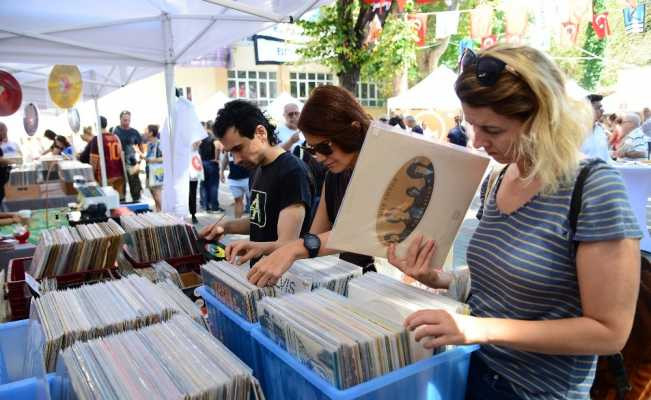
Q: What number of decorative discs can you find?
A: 4